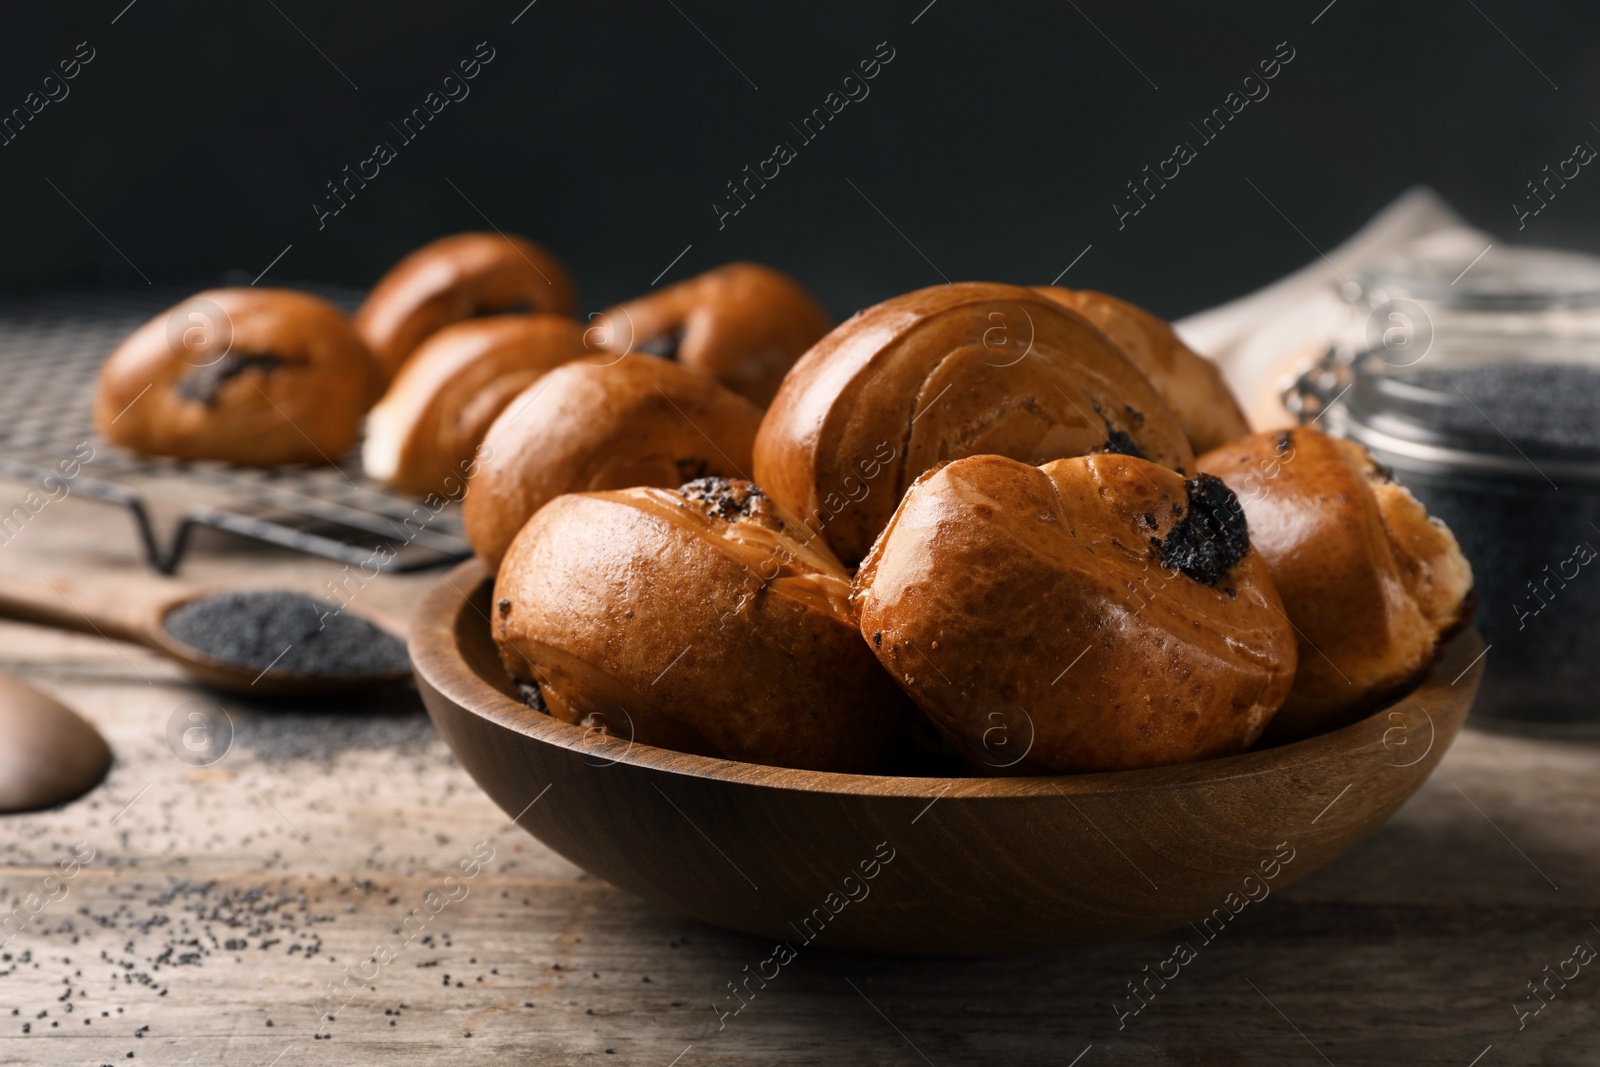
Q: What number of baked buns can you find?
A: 10